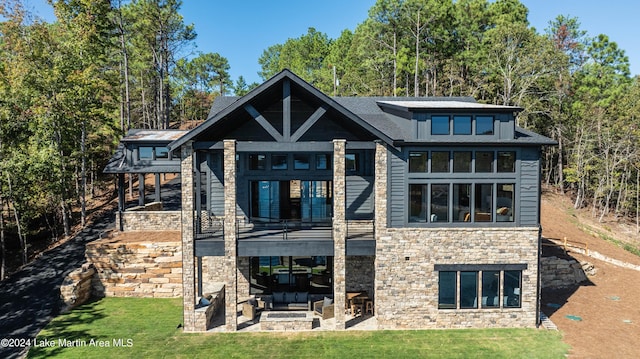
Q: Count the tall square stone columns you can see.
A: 4